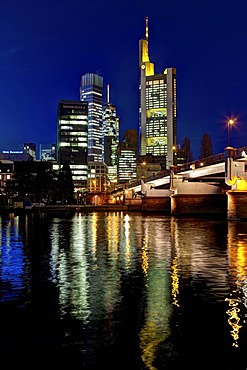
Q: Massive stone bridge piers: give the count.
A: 3